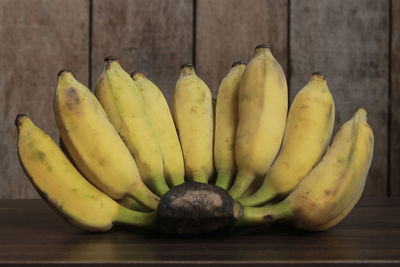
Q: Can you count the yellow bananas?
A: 9